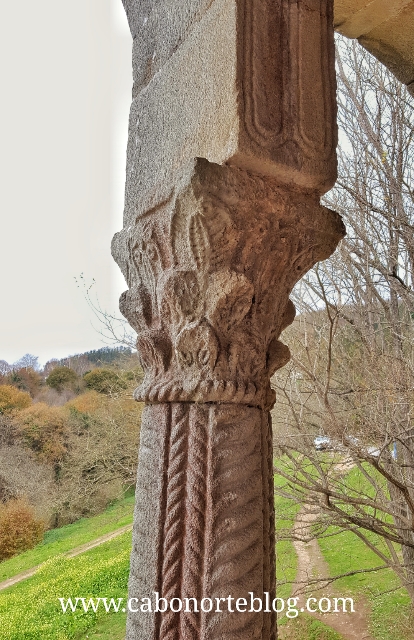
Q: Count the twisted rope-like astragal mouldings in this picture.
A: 1